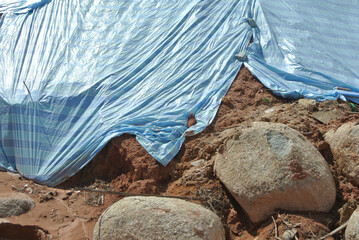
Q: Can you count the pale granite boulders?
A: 5